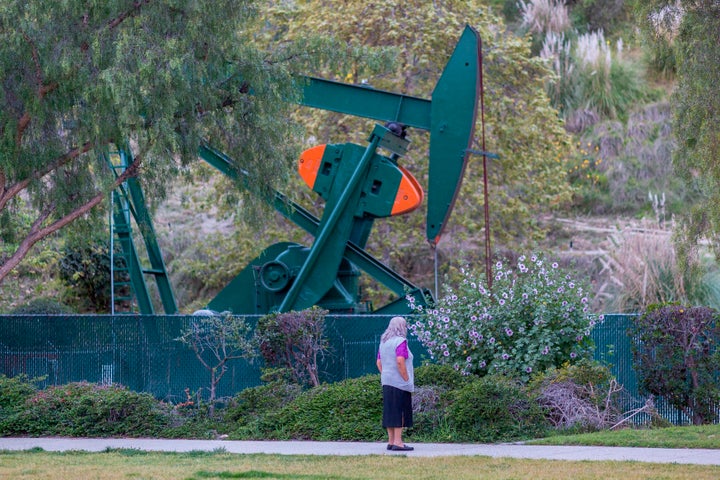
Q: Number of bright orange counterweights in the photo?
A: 2